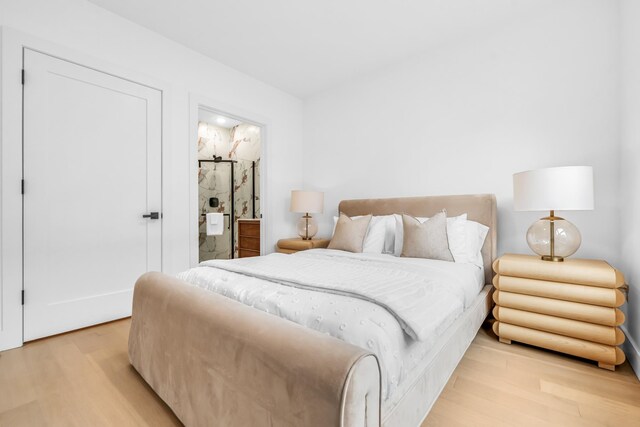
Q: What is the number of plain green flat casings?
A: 0